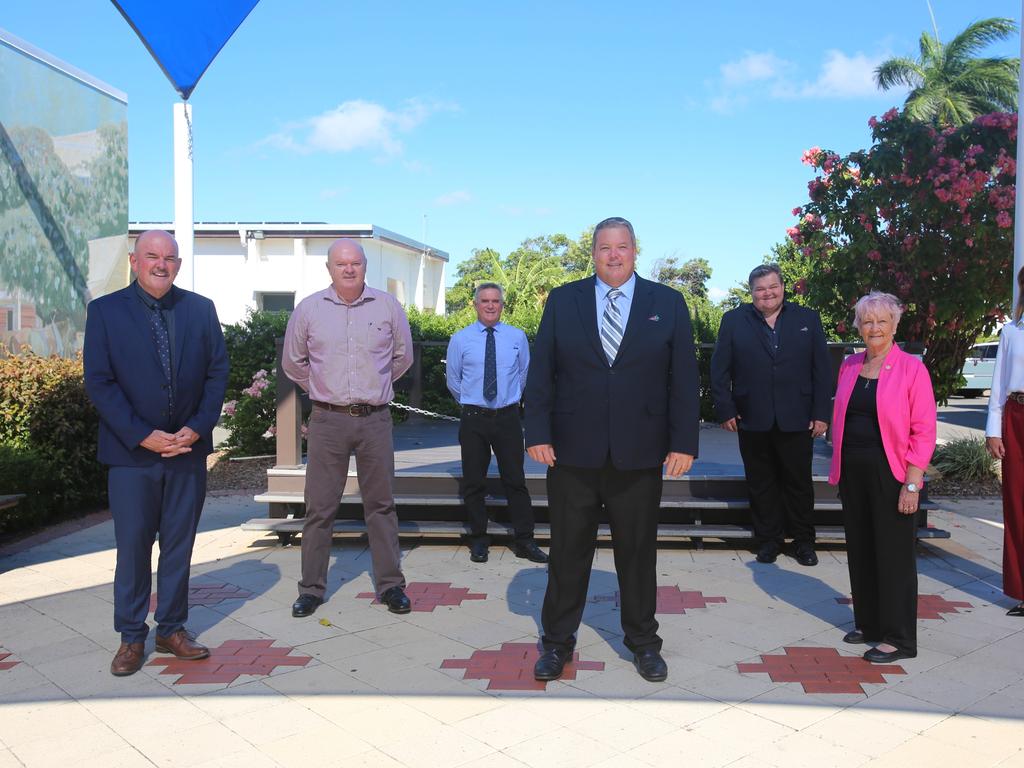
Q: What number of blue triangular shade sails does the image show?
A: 1